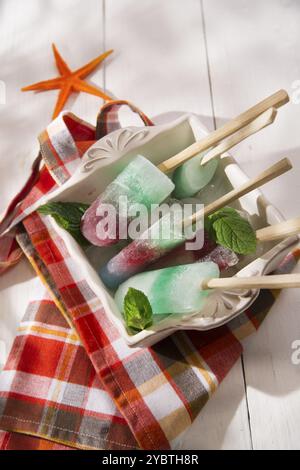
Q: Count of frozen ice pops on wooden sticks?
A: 5